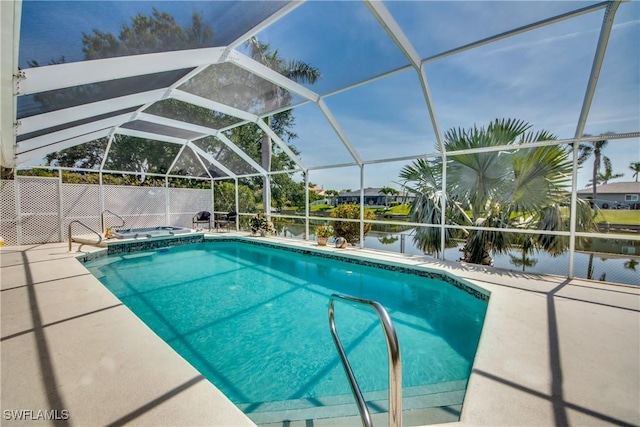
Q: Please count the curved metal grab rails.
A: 3